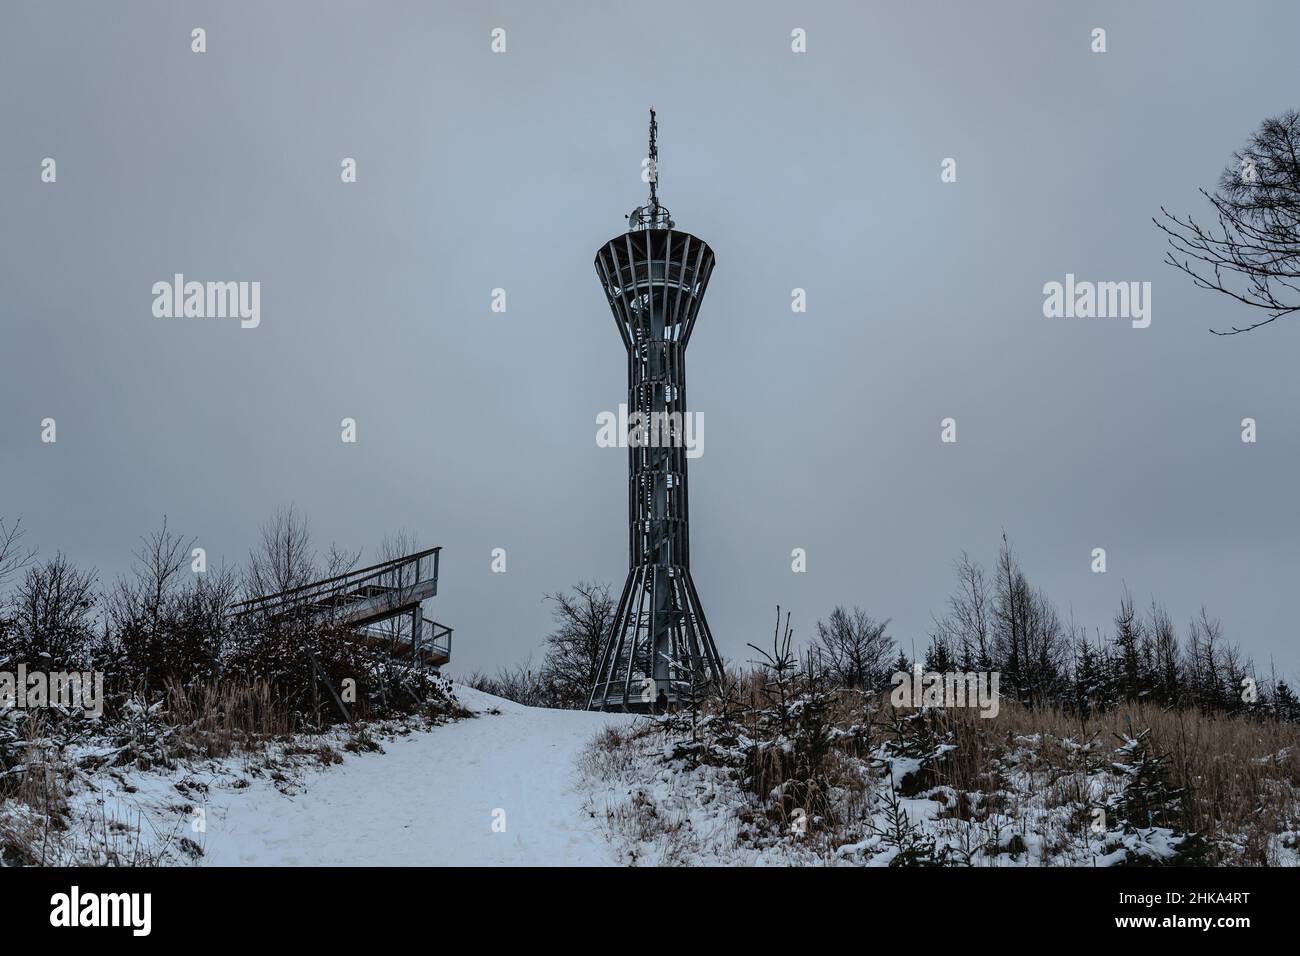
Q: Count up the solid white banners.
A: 0